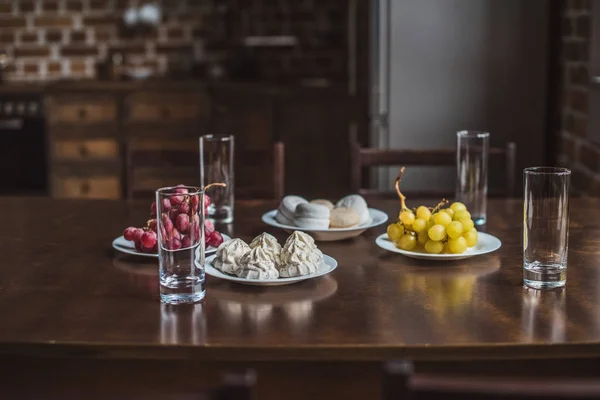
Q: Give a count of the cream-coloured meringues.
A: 4